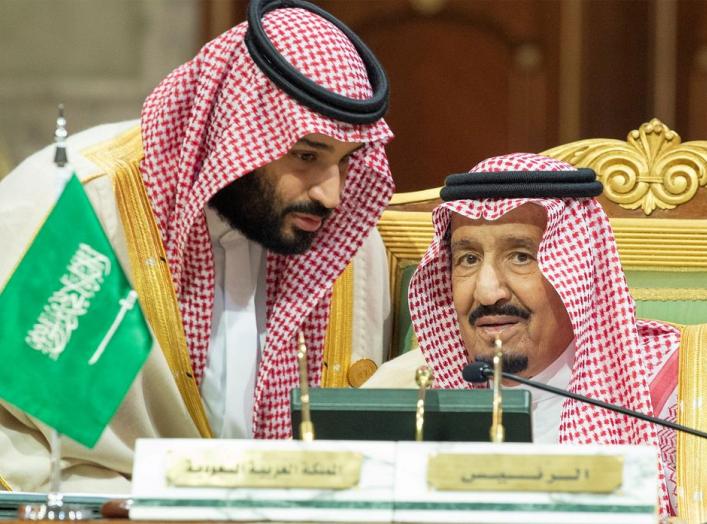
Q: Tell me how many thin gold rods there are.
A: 3